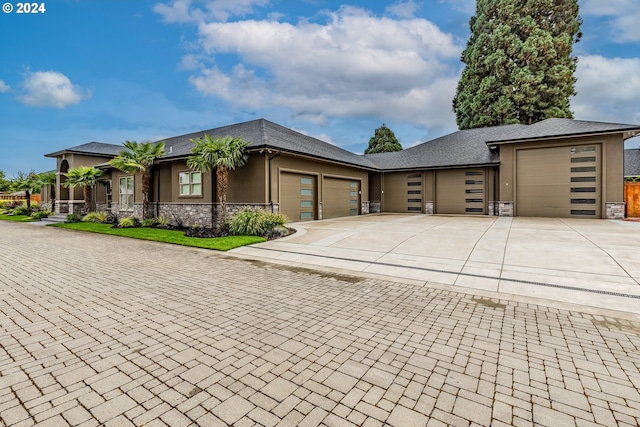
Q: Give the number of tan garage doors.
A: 5